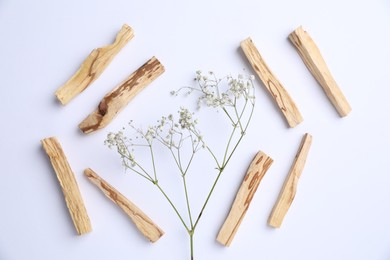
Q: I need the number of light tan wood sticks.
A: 8